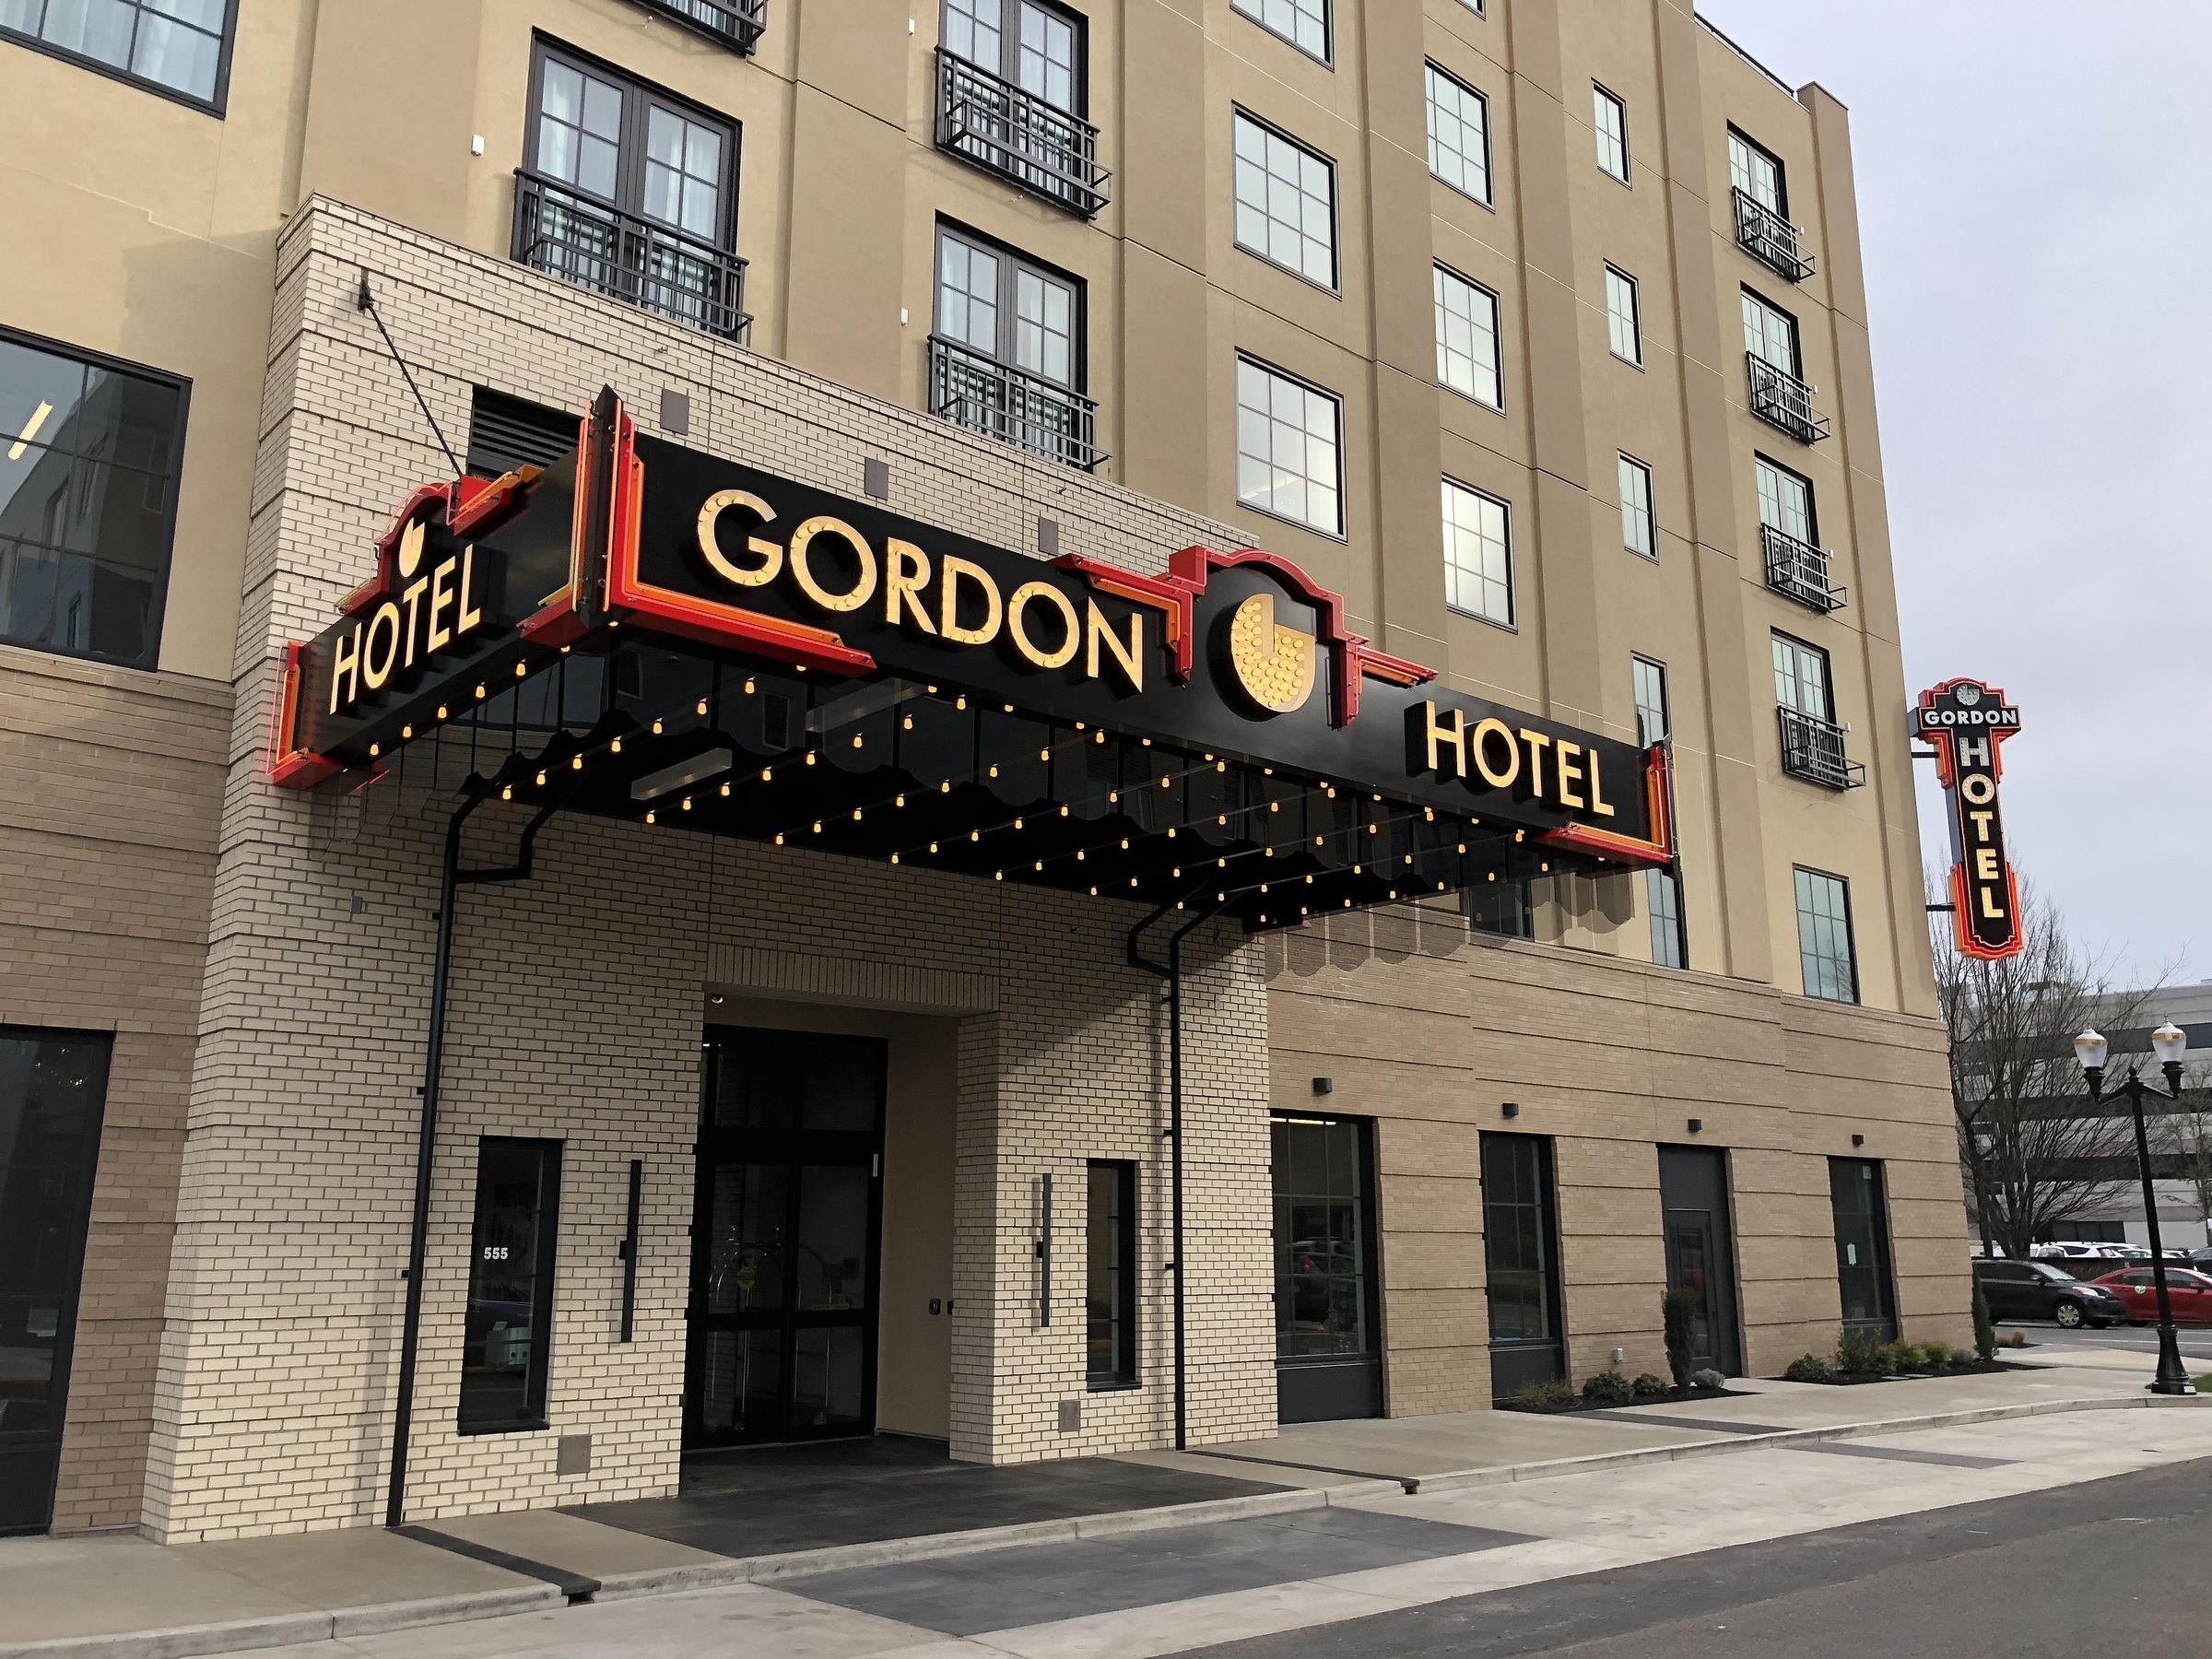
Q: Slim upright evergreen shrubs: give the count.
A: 2